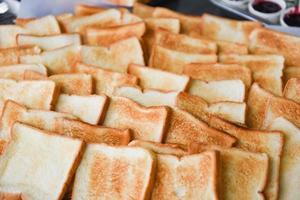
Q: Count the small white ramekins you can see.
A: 3